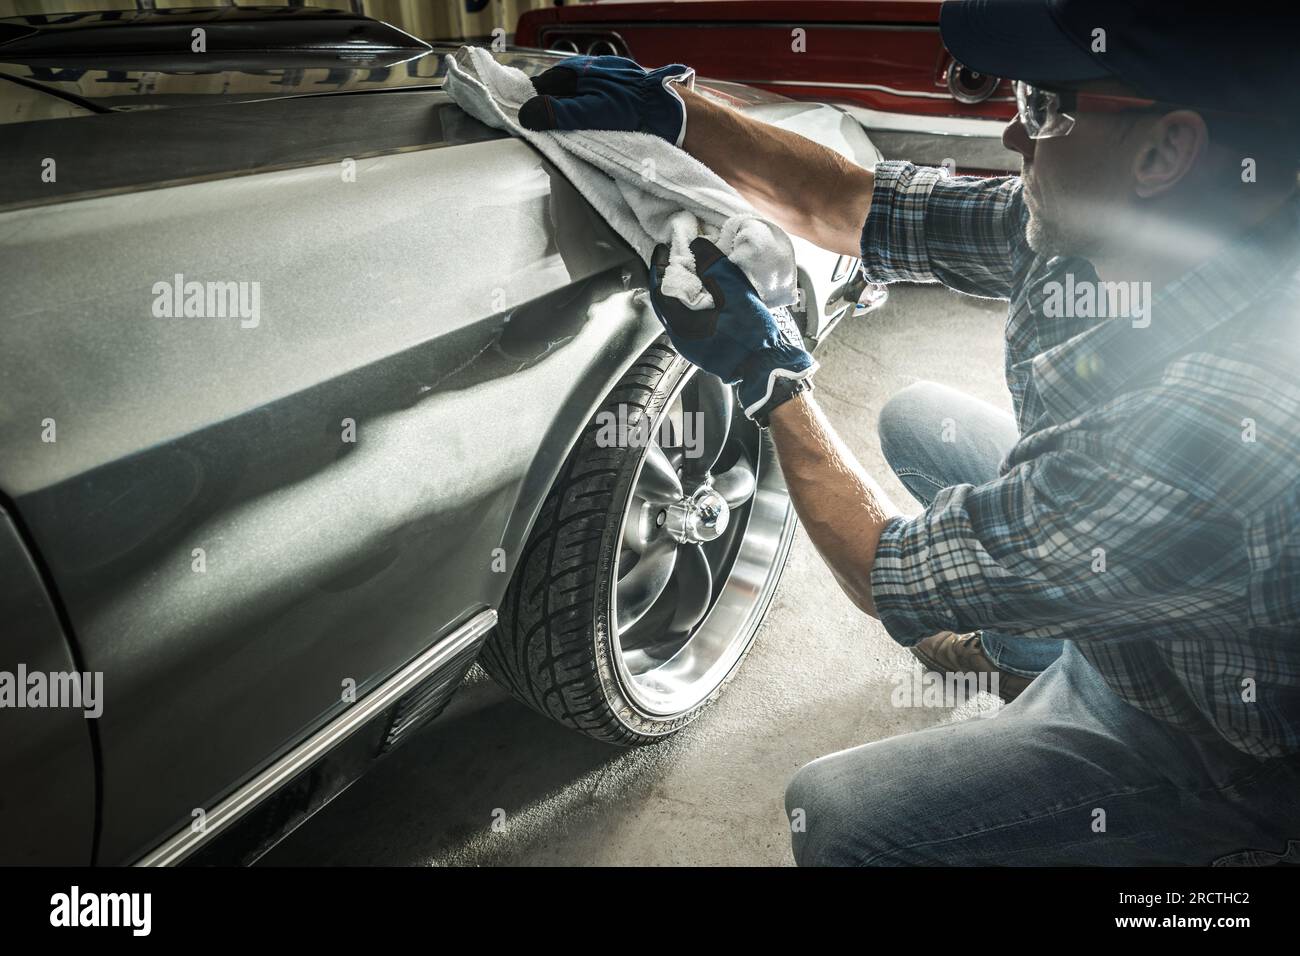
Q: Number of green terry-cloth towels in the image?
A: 0